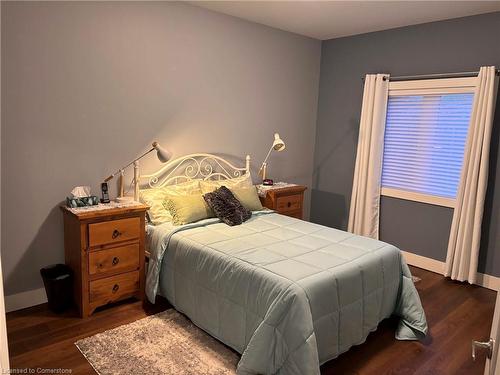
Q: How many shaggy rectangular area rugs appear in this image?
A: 1